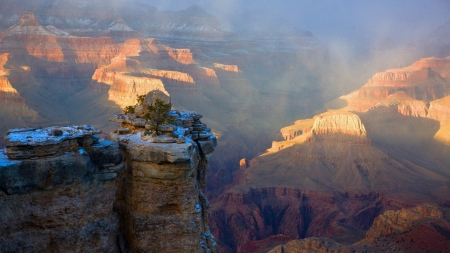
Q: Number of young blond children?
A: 0